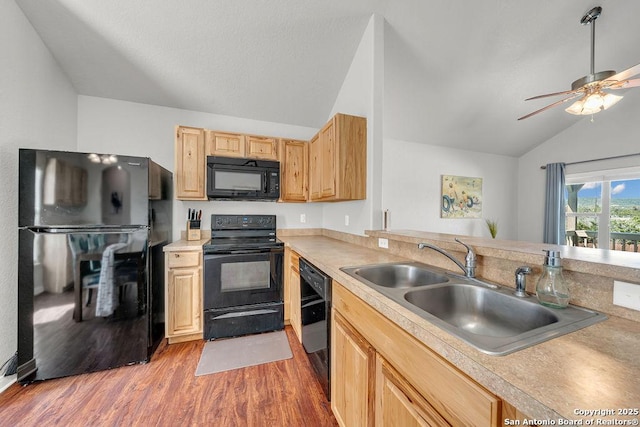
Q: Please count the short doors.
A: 2